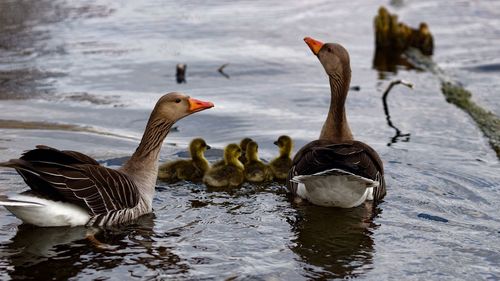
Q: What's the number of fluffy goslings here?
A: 5